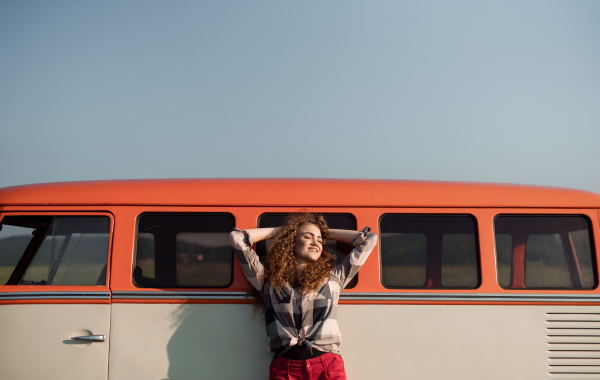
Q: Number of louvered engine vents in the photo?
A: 9